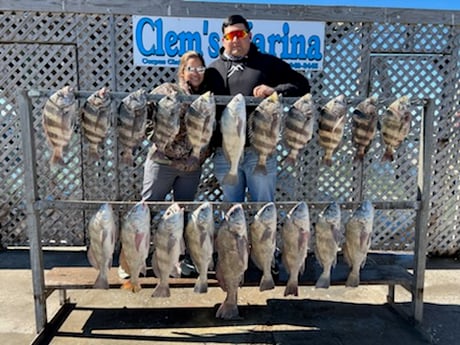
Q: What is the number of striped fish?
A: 10